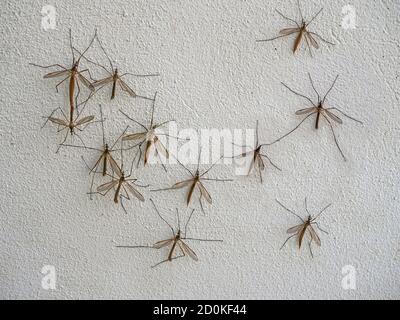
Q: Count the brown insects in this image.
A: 12